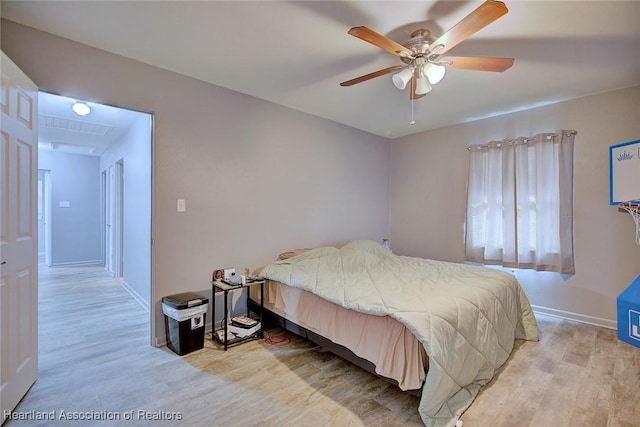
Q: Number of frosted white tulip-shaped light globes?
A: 3